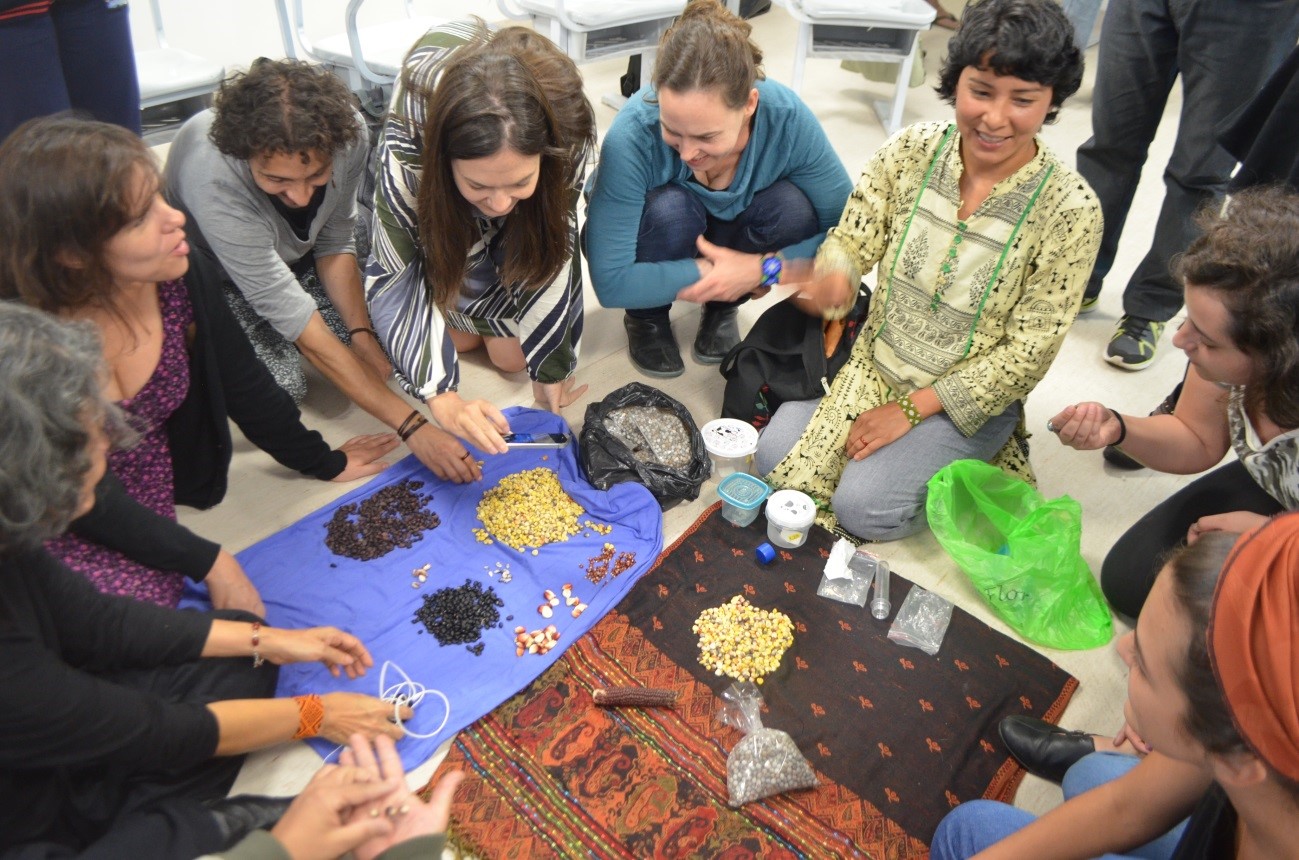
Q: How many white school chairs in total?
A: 4